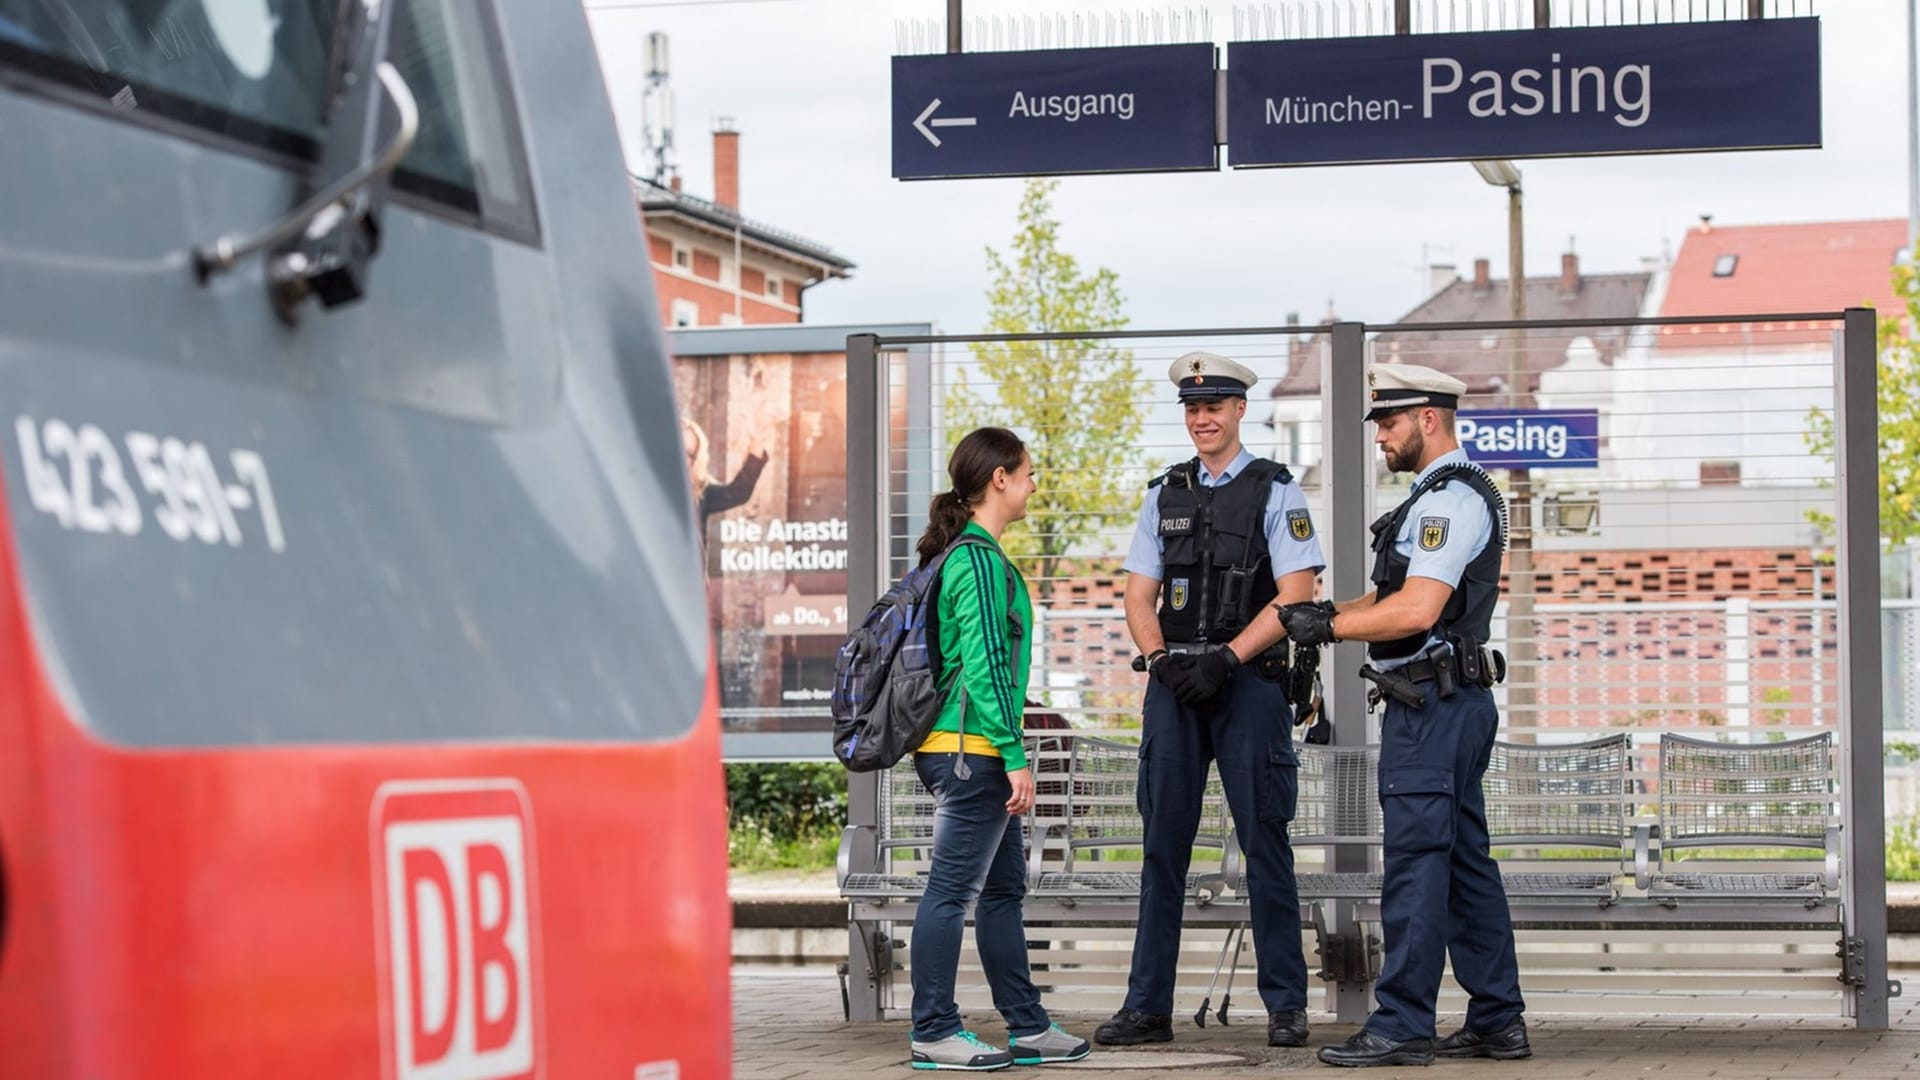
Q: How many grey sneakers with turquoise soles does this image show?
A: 2